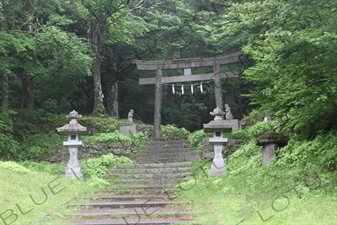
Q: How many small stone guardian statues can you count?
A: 2